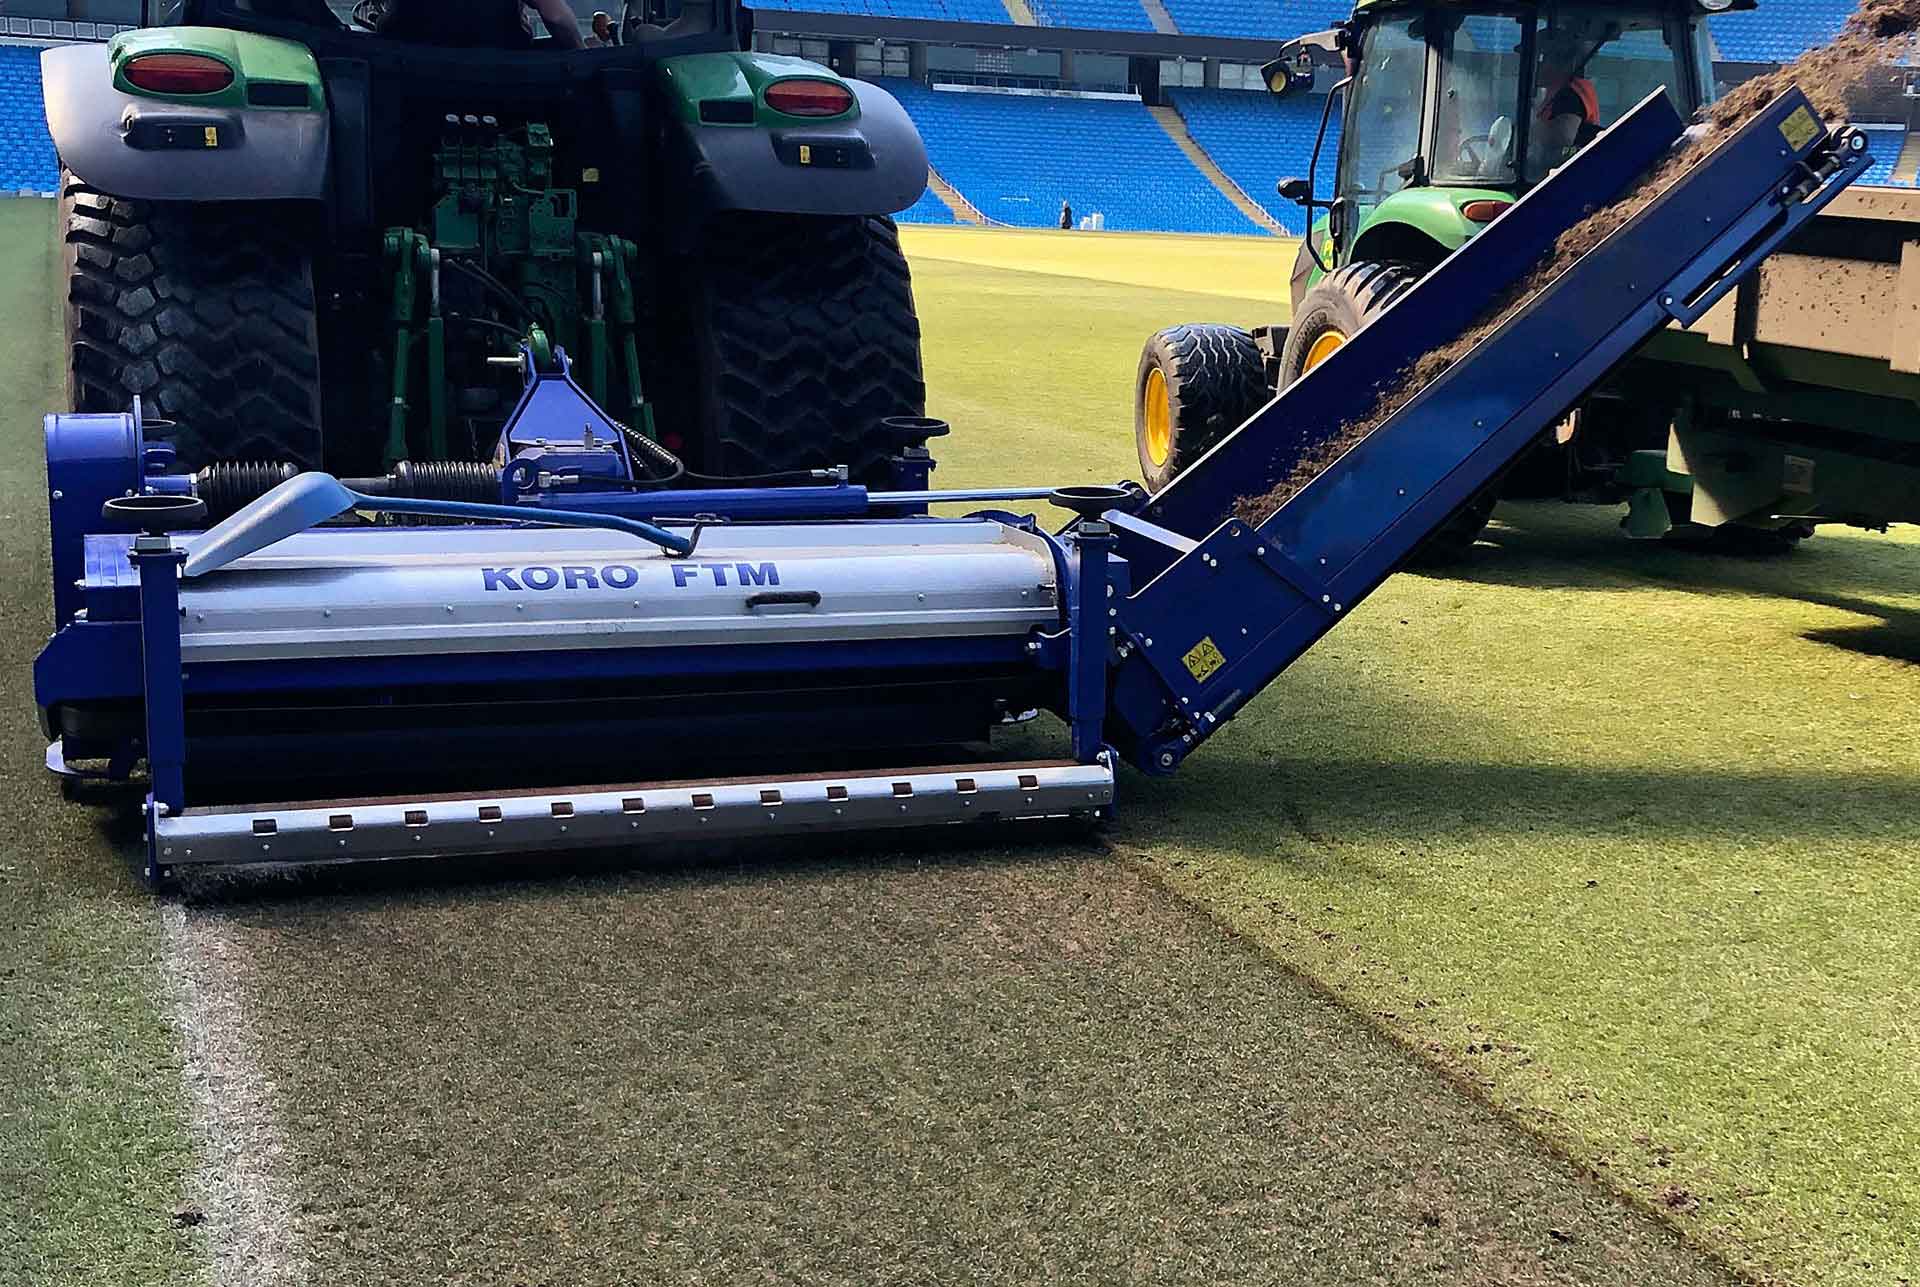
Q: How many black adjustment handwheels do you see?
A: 4